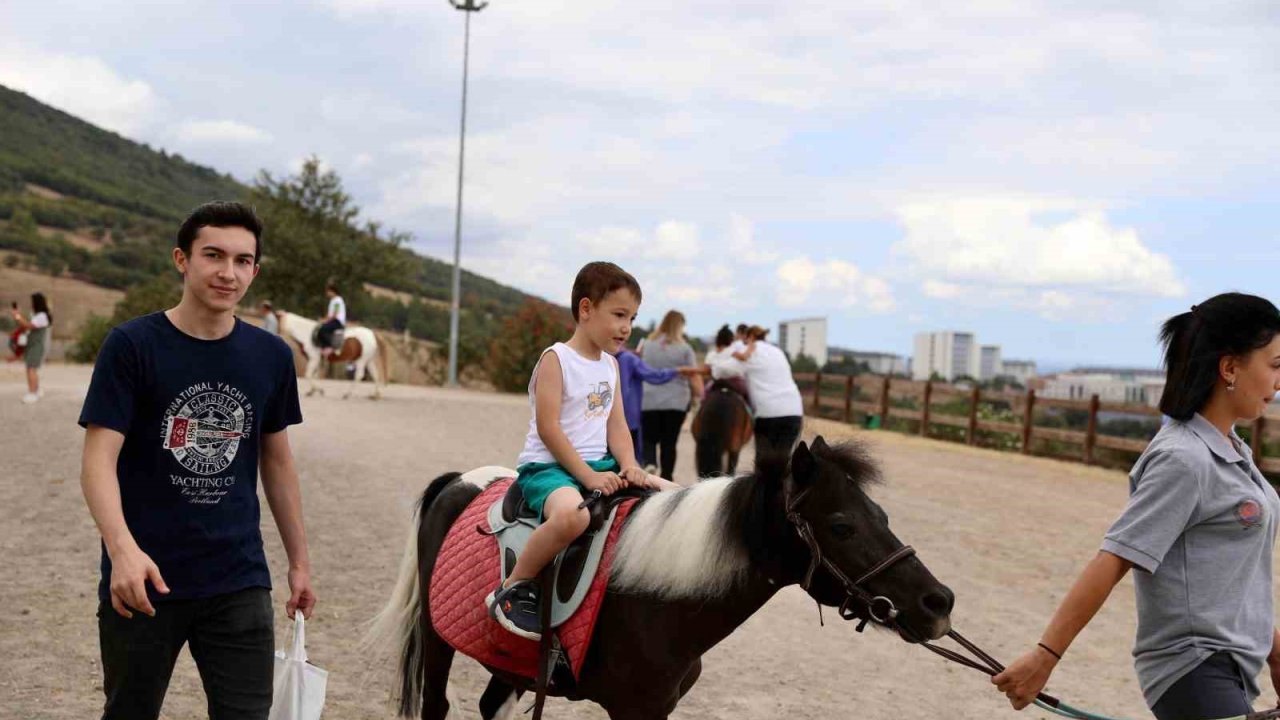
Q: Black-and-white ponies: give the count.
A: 1